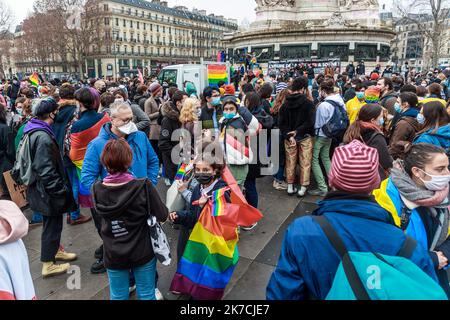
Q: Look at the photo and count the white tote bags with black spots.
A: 1